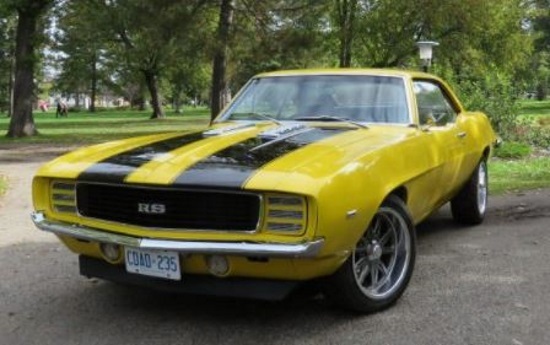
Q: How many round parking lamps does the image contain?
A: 2